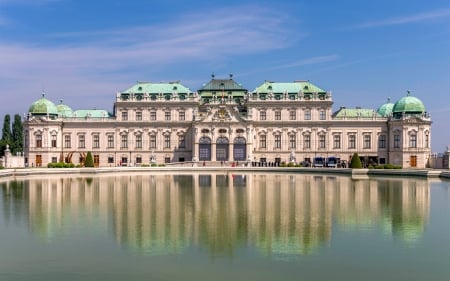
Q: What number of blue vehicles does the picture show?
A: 2